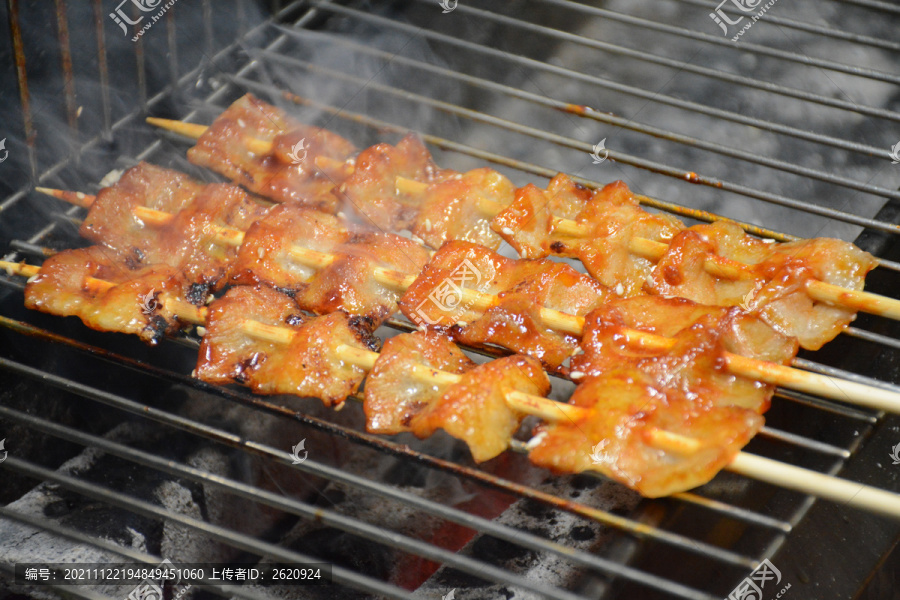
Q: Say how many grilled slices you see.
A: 12